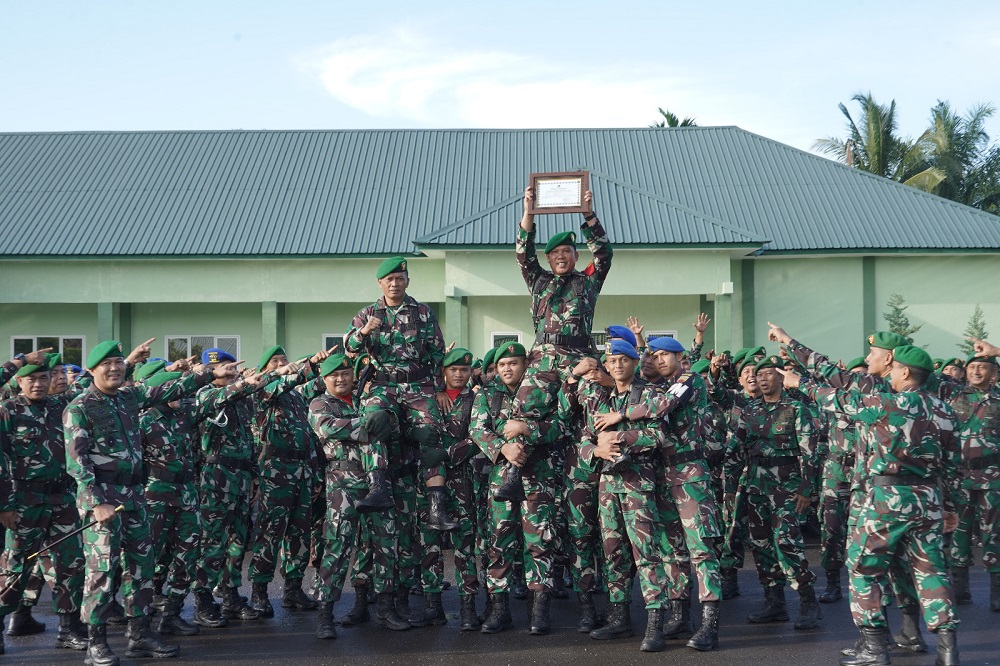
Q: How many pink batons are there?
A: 0